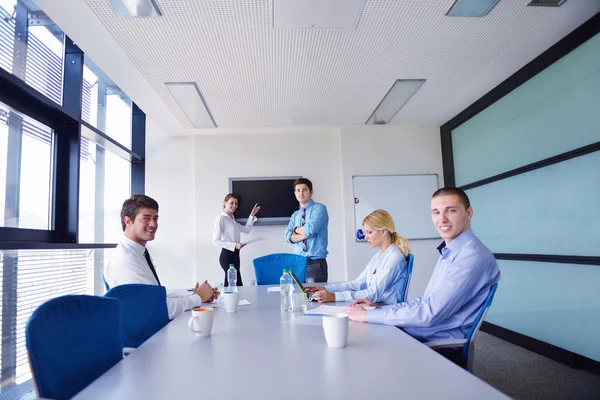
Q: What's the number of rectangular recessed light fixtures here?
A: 4